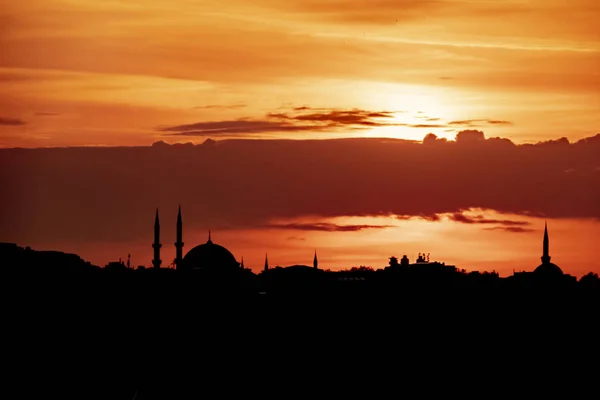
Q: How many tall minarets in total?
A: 3